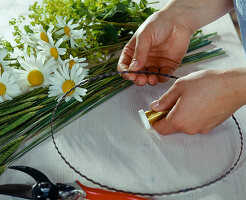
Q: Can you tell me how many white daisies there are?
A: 8